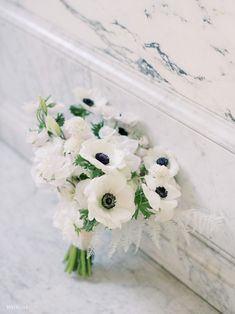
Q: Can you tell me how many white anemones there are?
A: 6